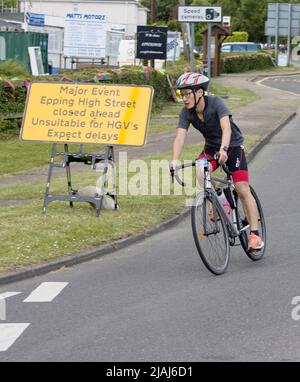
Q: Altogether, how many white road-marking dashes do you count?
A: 3